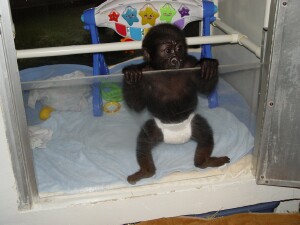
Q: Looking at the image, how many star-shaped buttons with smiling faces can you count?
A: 5